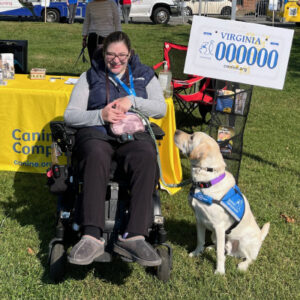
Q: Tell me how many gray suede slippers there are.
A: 2